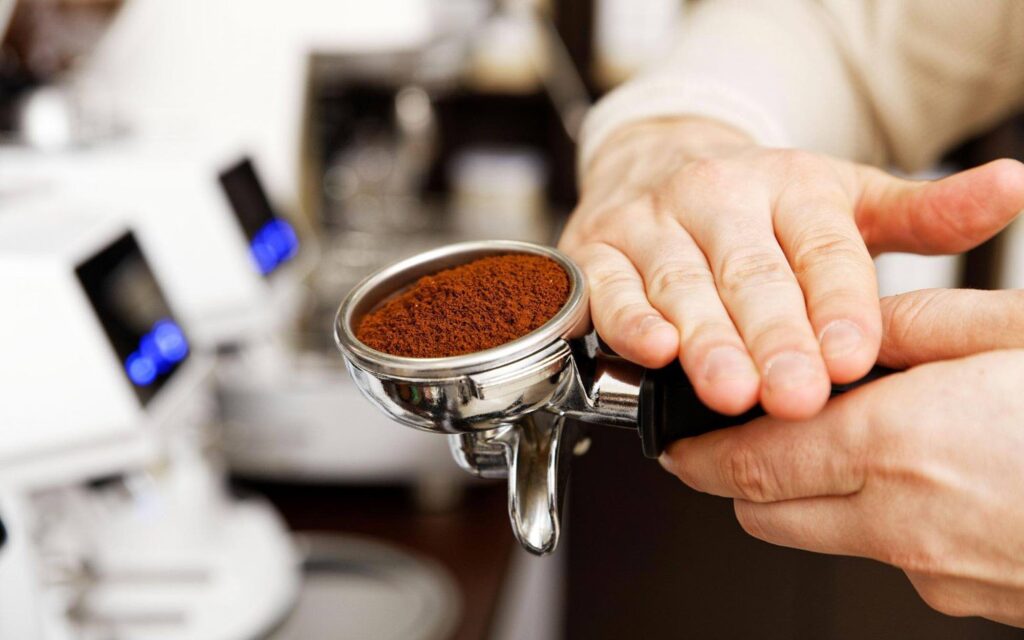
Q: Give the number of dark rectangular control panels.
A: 2